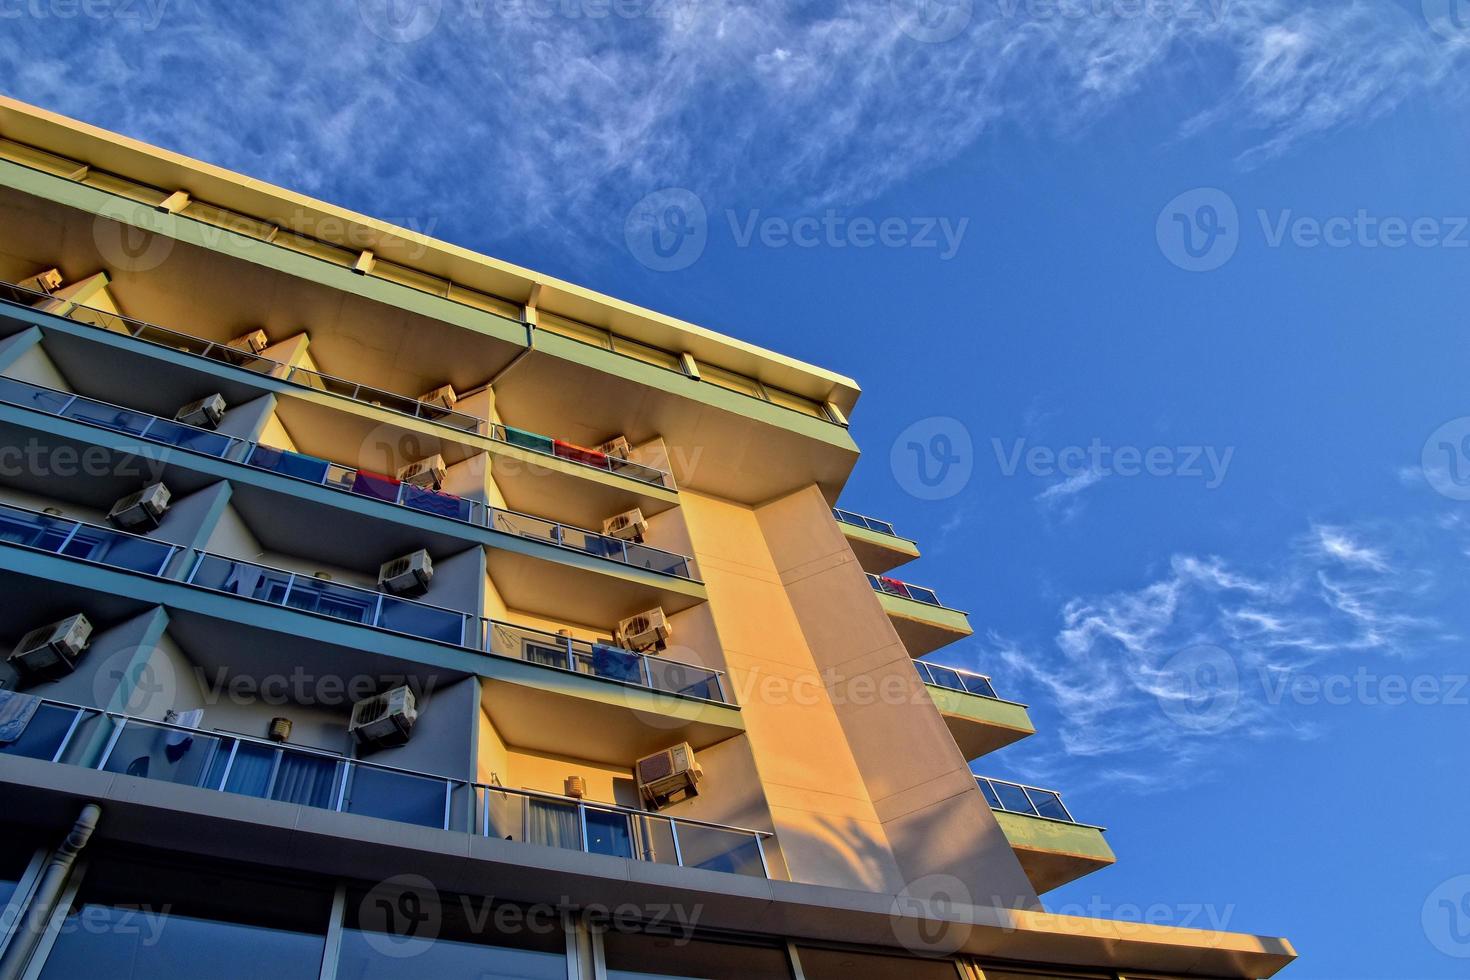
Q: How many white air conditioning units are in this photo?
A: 13